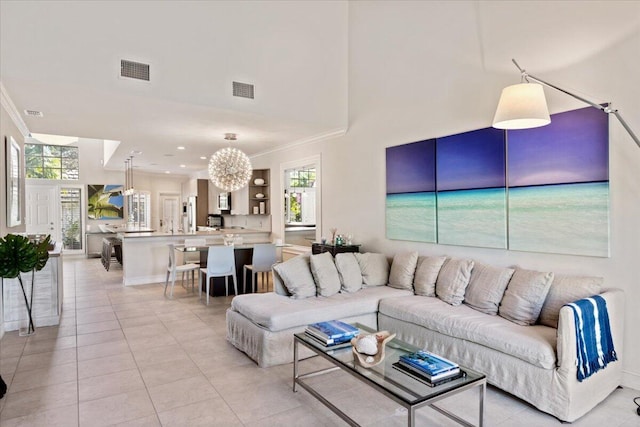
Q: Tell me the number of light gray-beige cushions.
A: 10